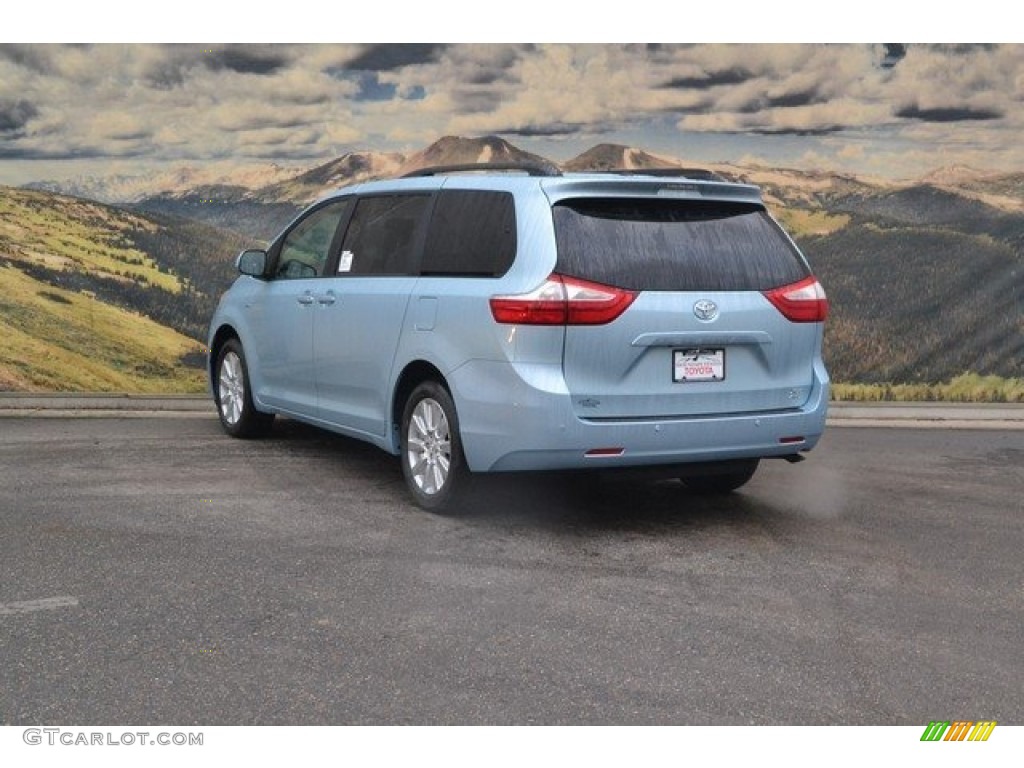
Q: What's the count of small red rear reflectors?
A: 2